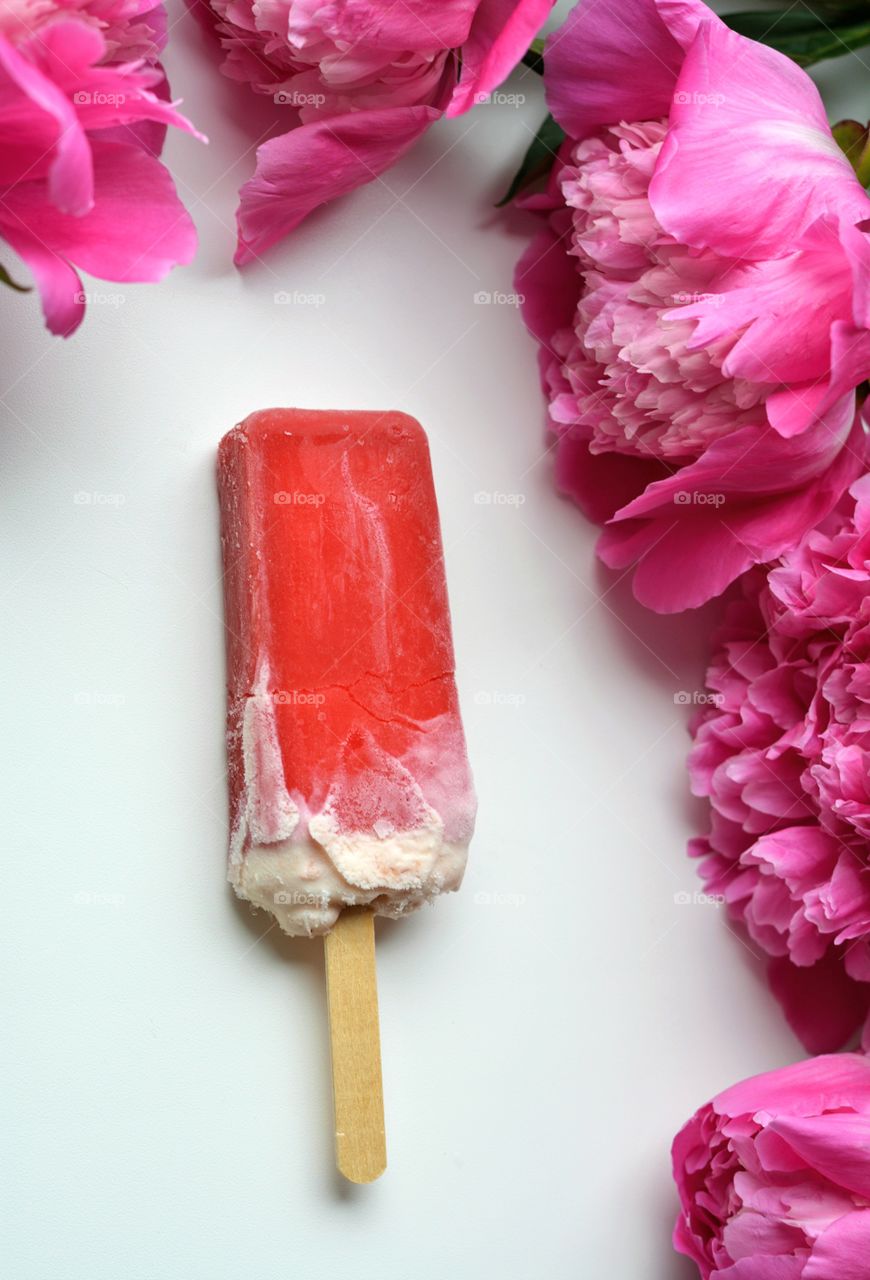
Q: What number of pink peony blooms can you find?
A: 5